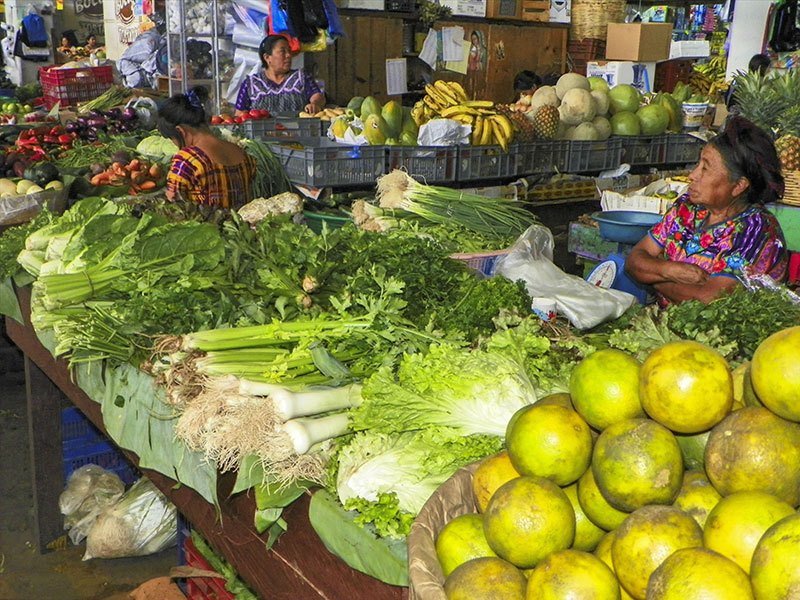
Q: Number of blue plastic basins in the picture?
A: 1